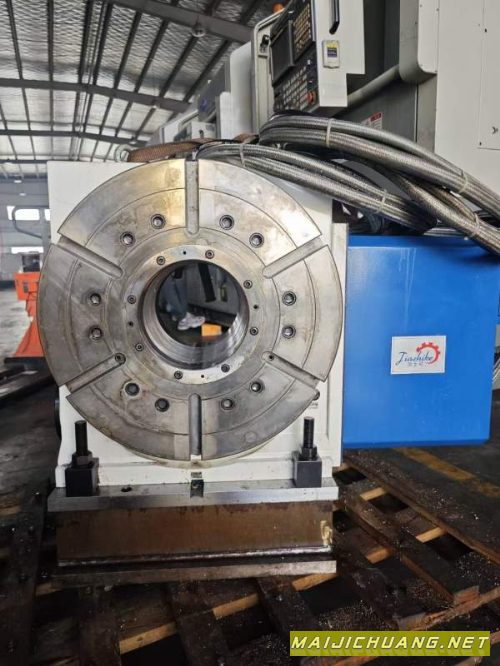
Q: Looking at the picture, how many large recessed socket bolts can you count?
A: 12